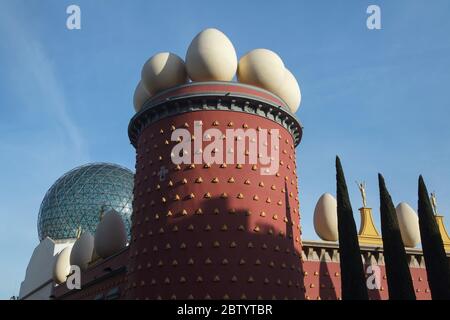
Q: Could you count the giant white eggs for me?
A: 10